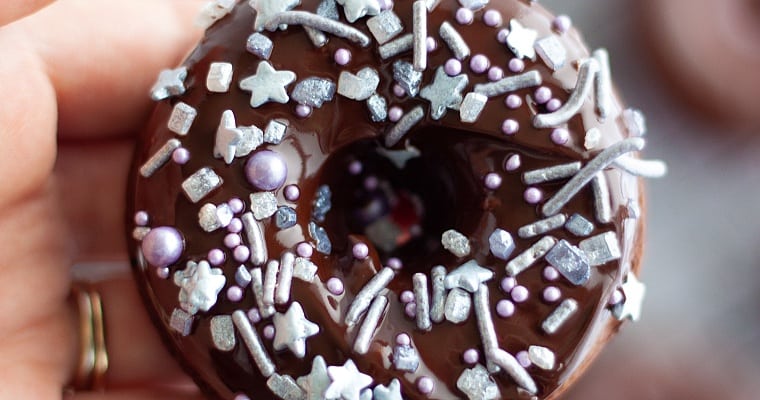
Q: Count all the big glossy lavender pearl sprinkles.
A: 2